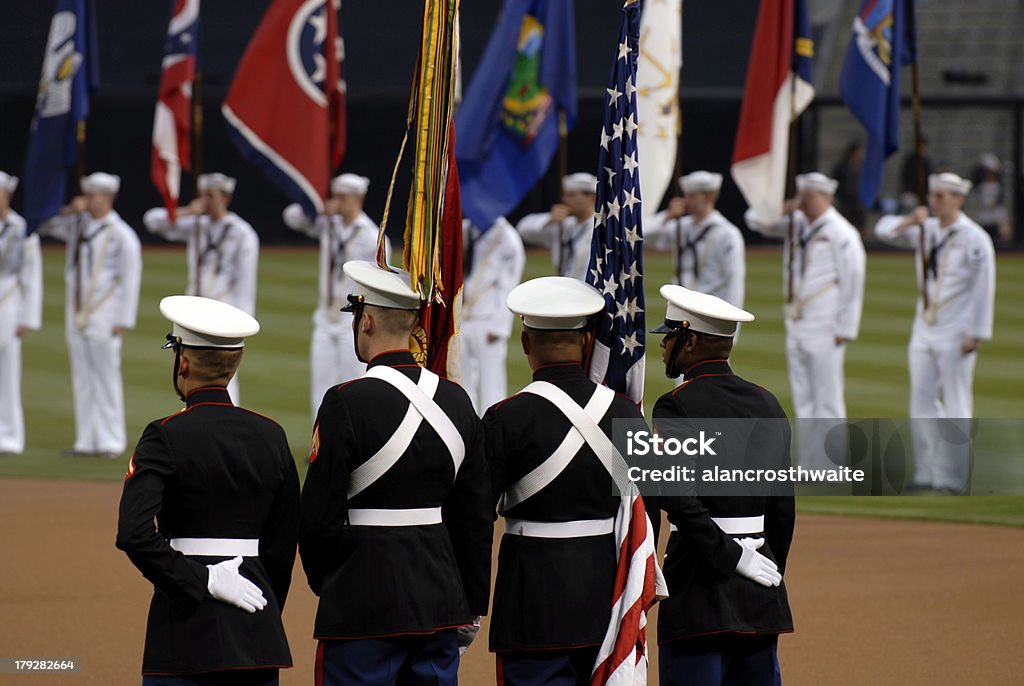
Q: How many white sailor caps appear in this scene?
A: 8